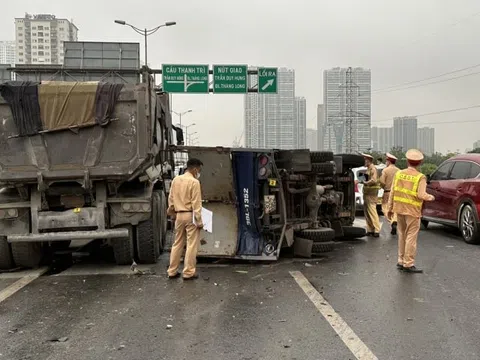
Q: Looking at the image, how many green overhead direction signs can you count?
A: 3